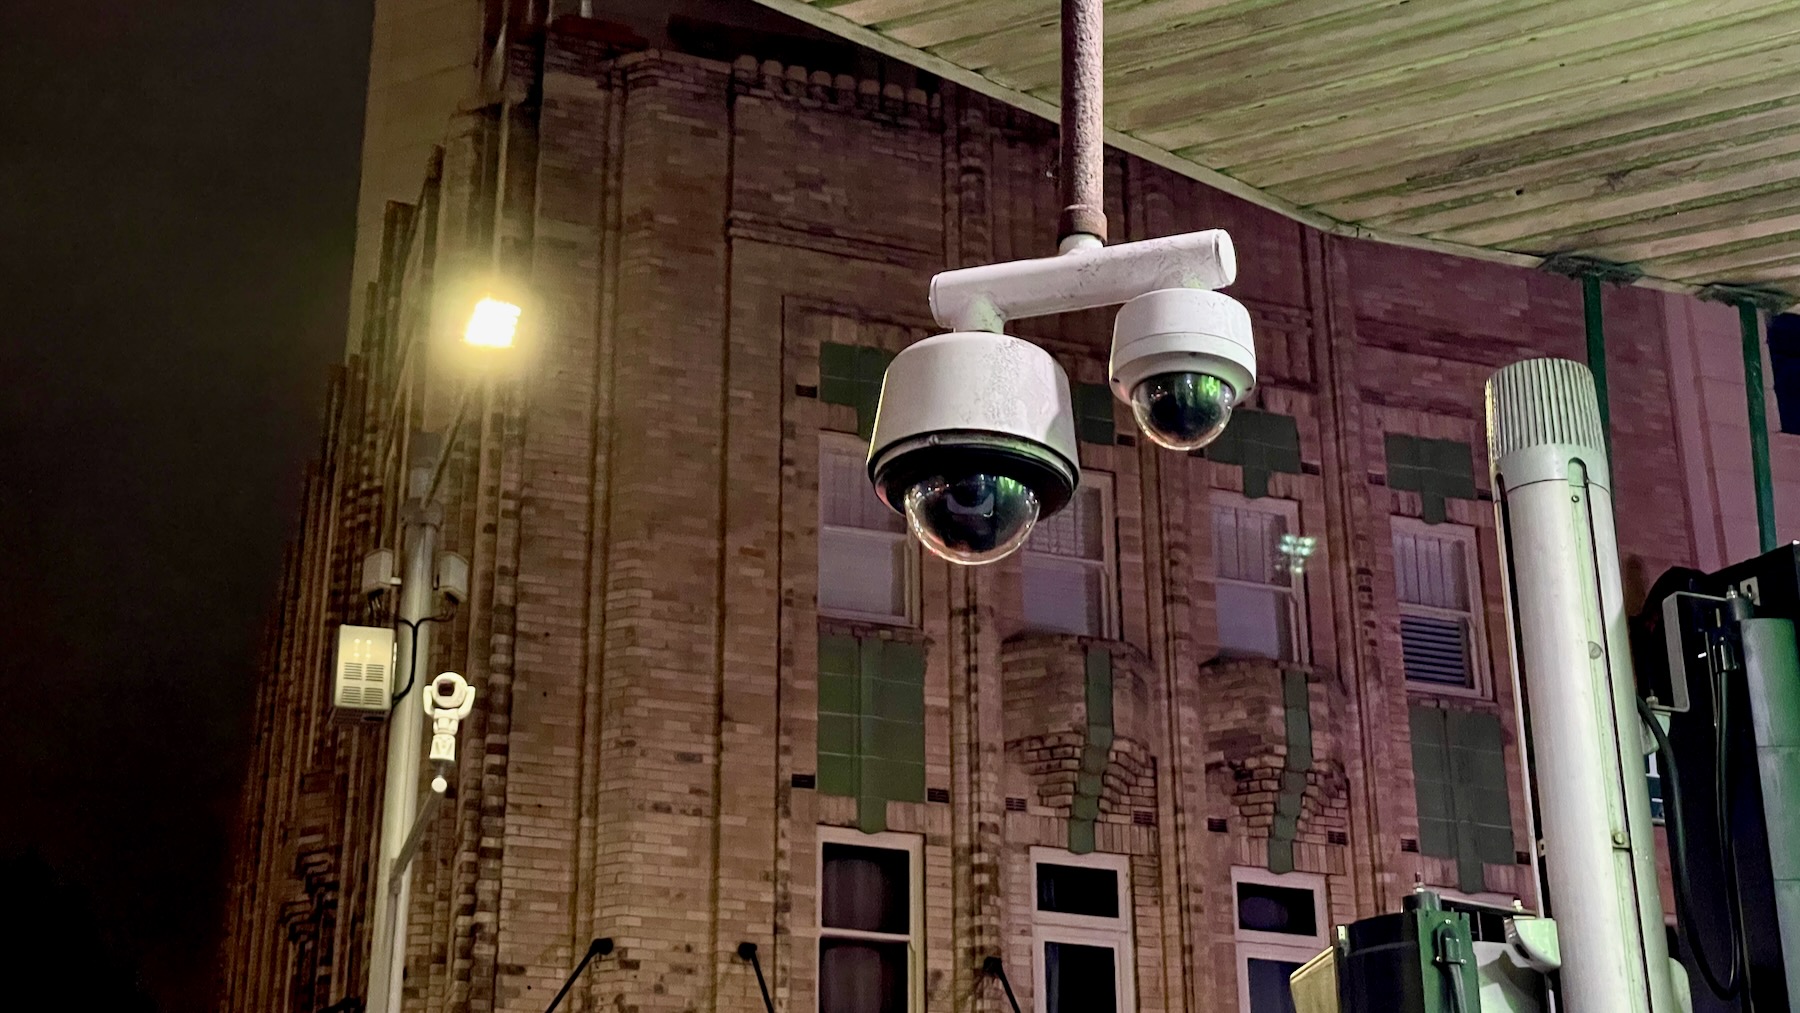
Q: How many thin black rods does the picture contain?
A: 3